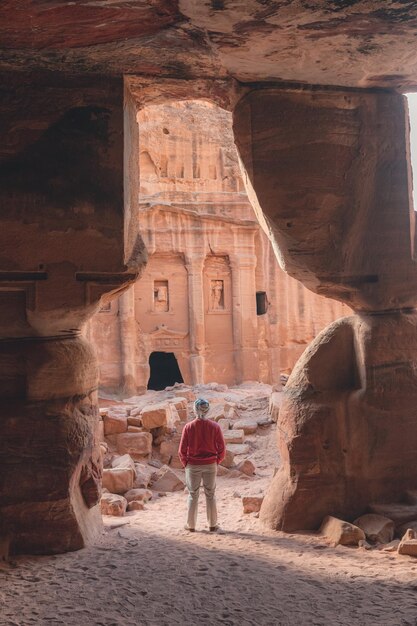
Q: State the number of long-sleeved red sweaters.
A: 1